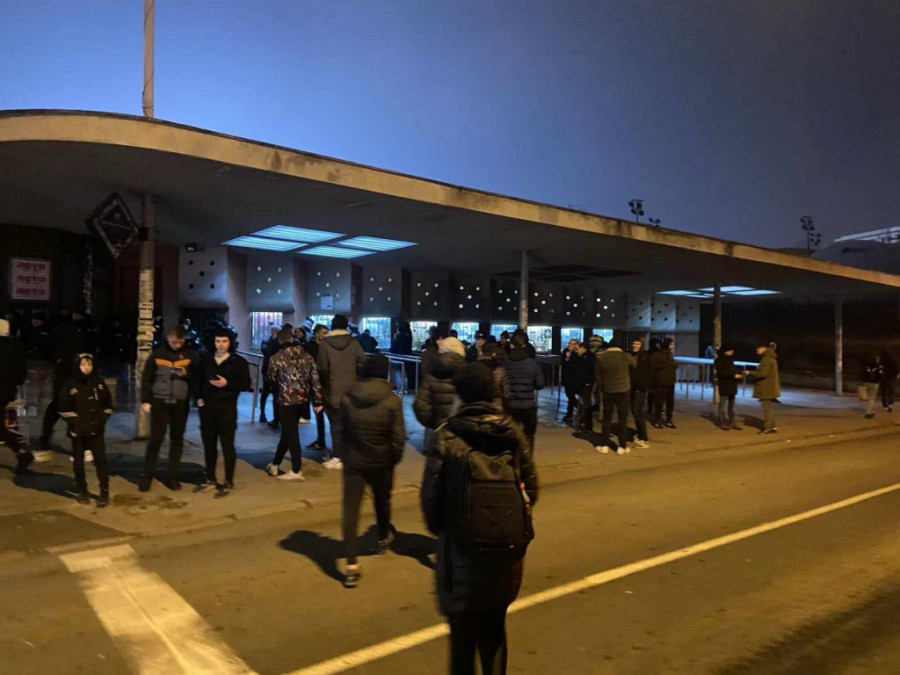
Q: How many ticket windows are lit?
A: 9